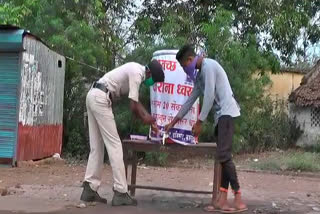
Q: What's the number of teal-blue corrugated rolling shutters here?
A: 1